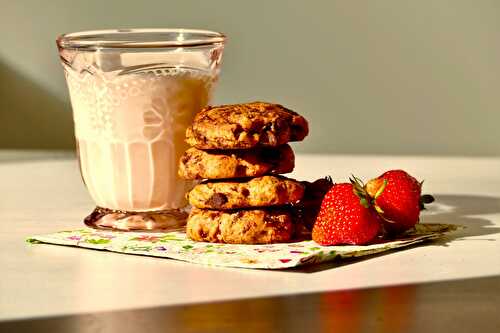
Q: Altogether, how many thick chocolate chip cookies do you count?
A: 4